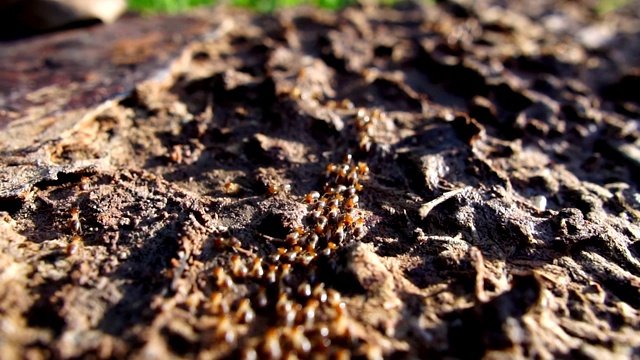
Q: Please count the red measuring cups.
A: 0